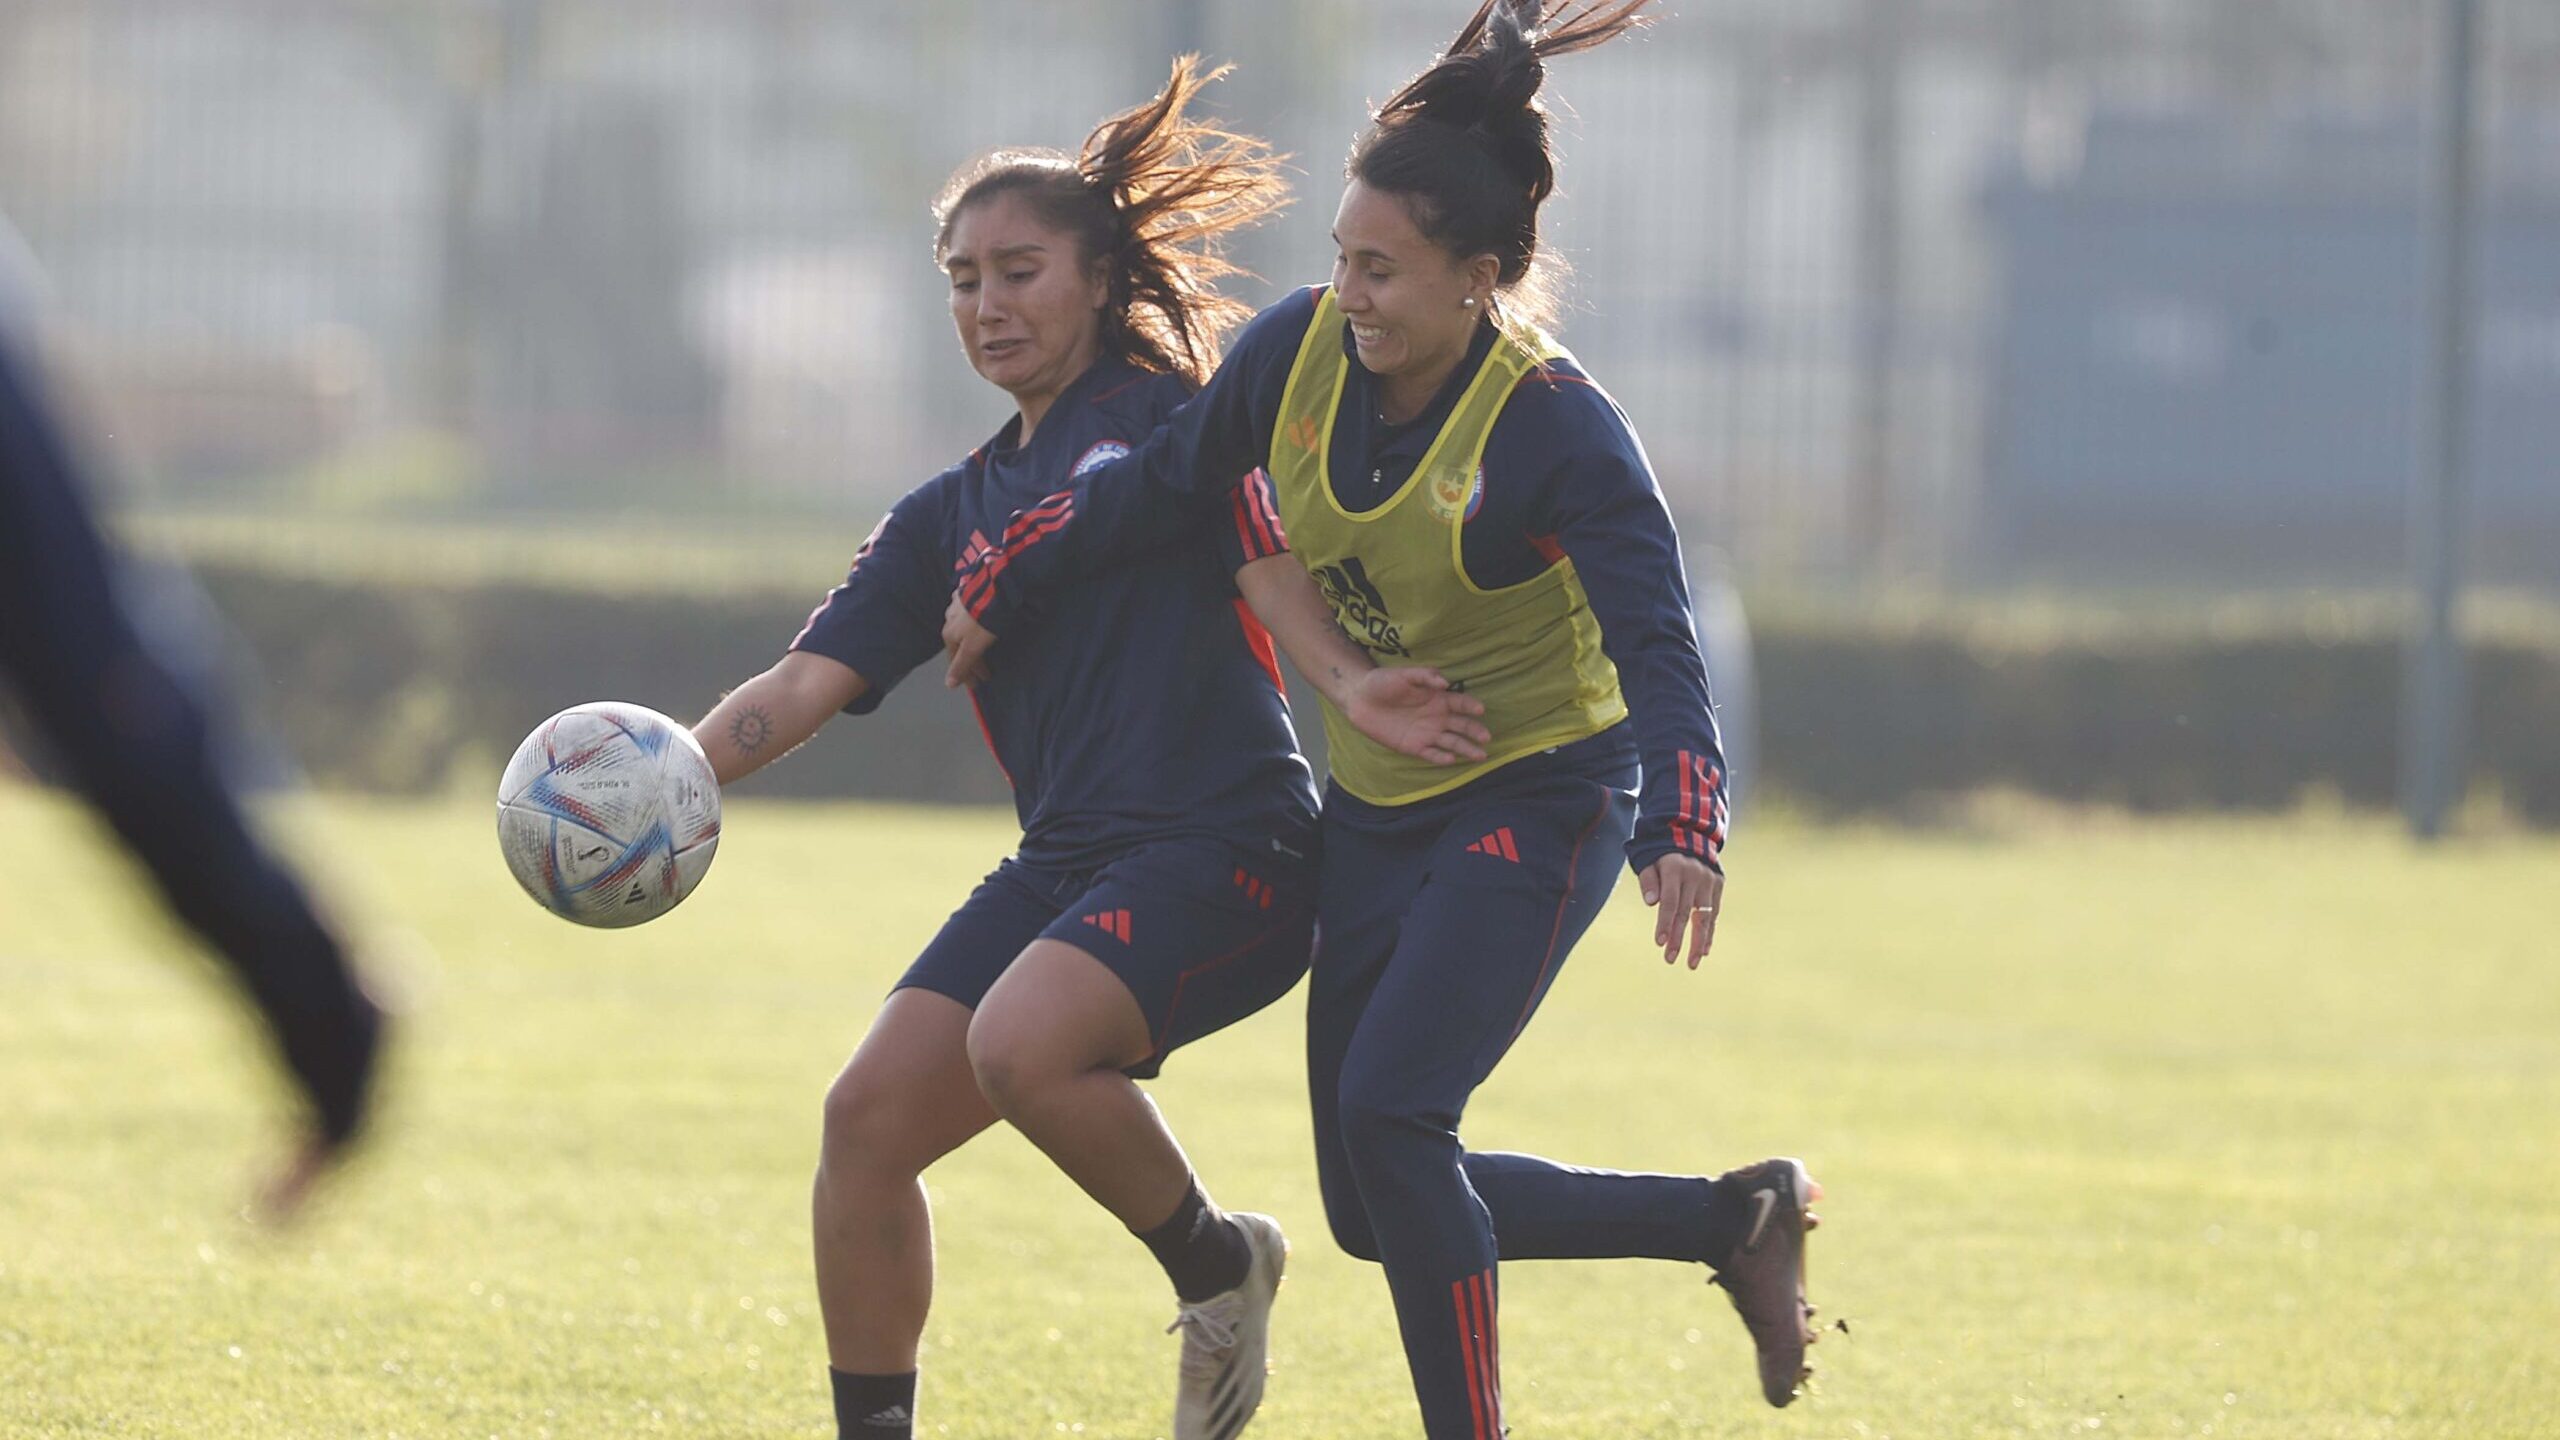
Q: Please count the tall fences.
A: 1